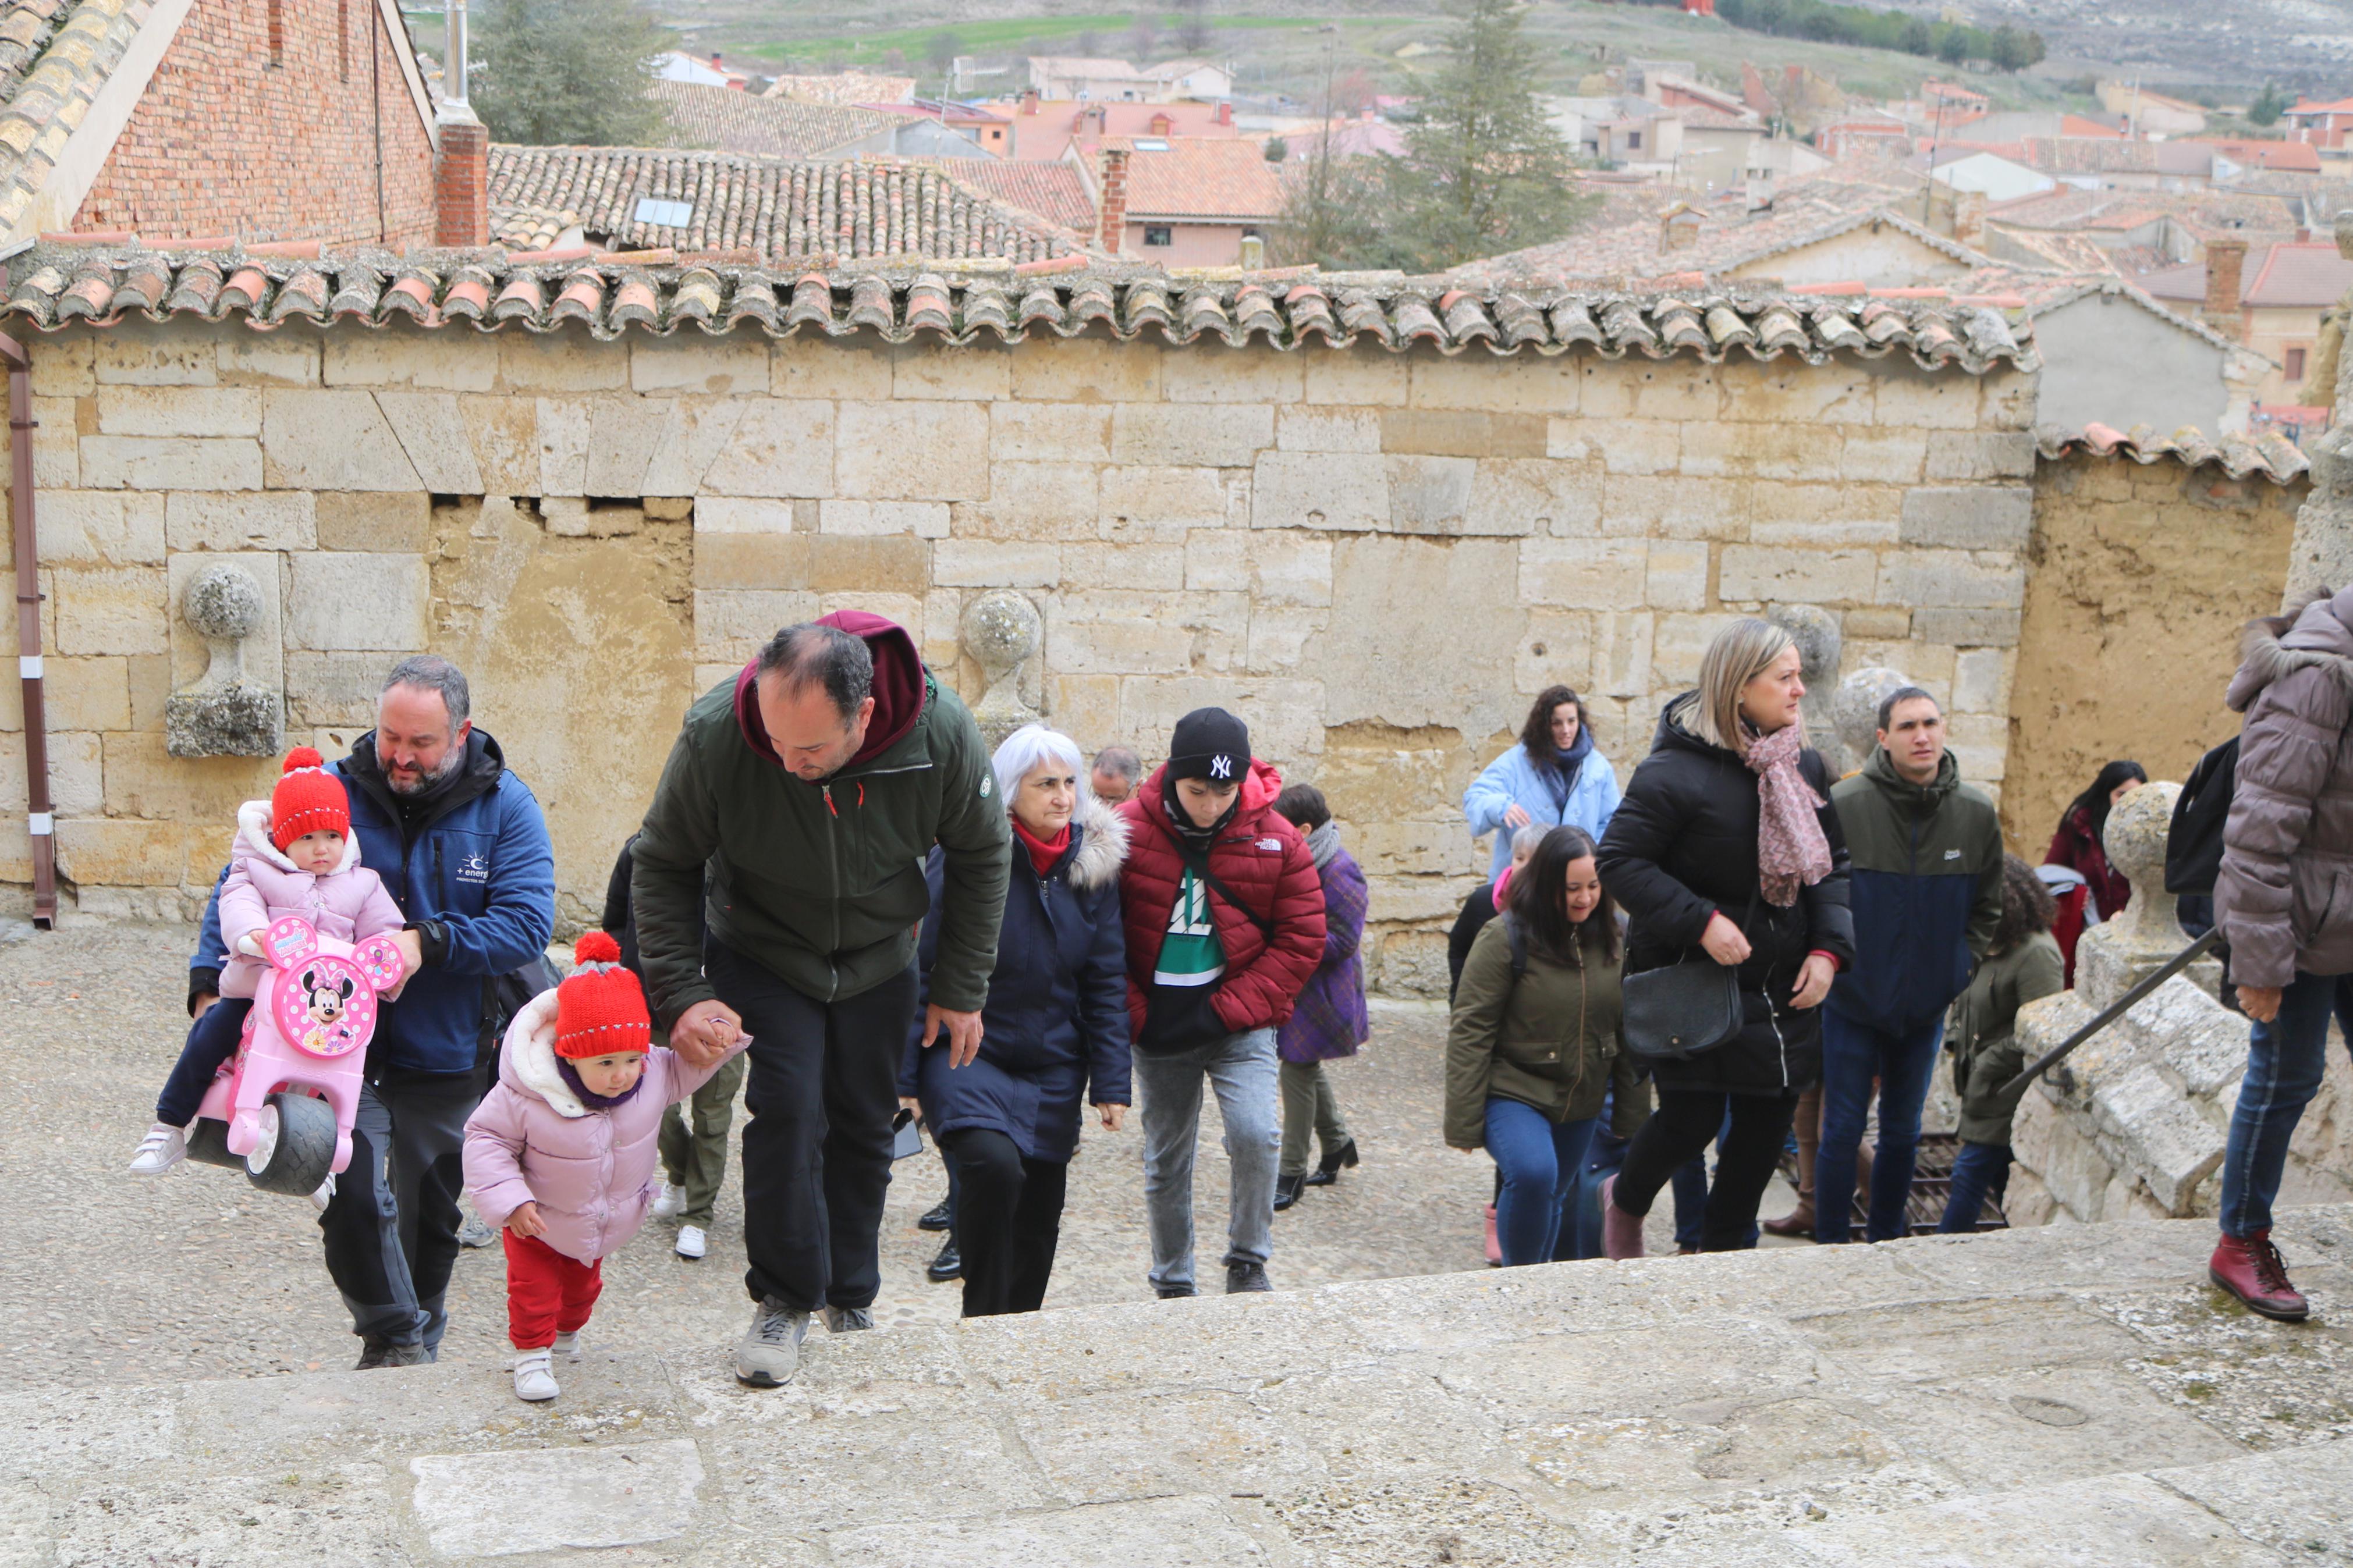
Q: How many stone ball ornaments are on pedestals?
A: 5